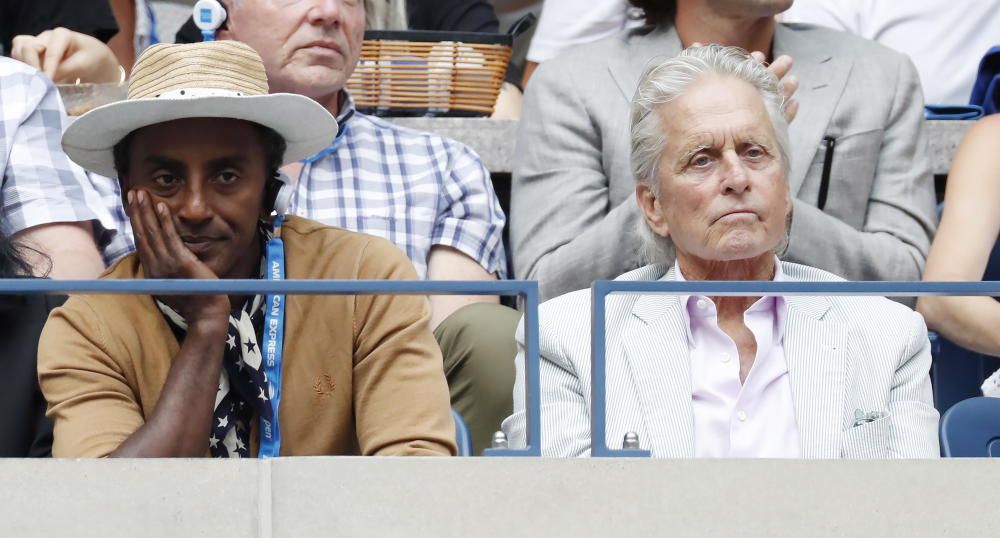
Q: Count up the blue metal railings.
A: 2